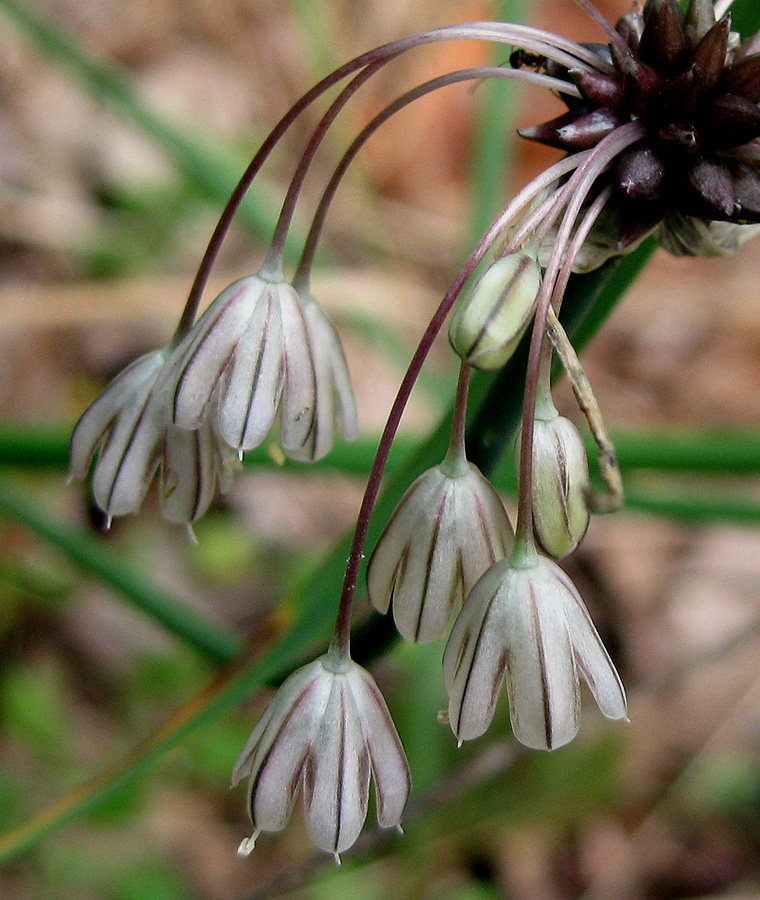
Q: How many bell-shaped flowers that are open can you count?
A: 6